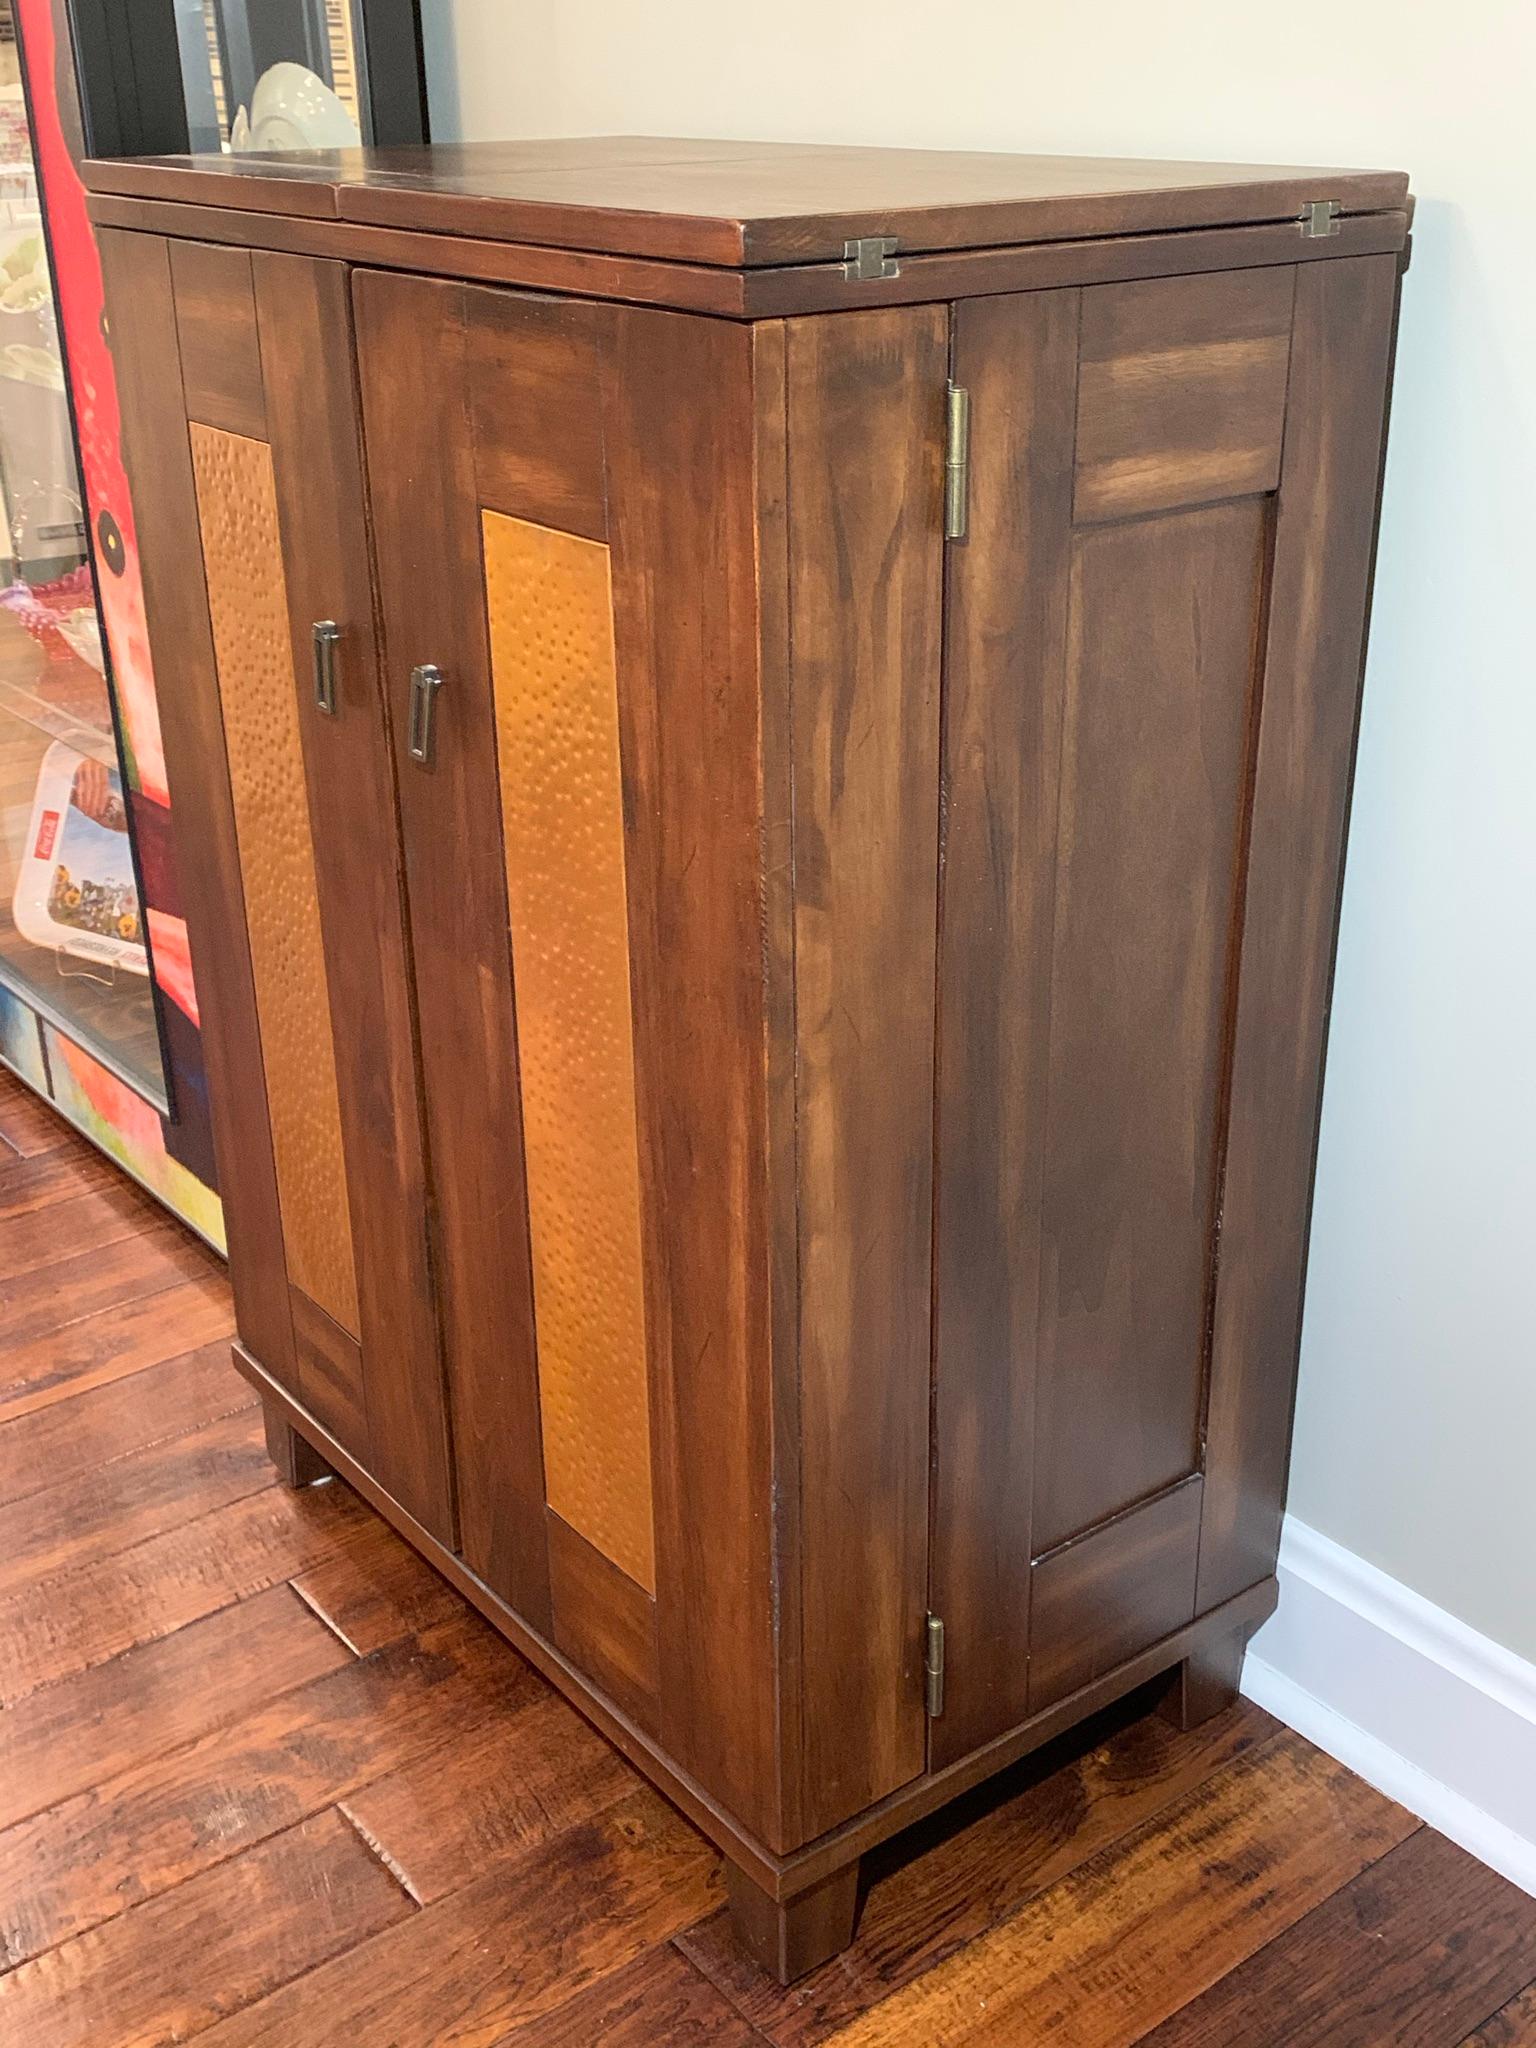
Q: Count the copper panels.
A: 2